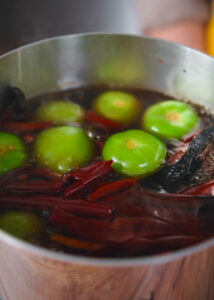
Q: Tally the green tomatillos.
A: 7